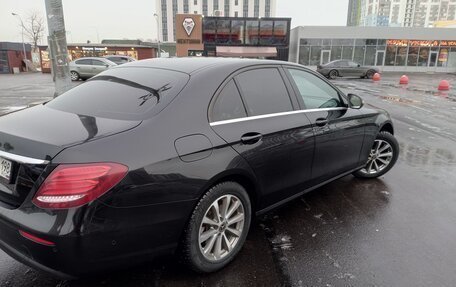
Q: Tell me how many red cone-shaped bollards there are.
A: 3